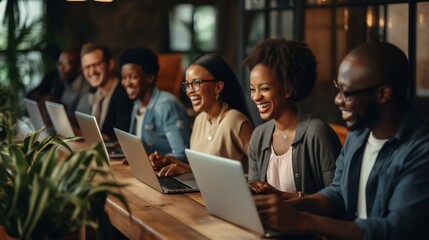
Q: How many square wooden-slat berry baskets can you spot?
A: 0